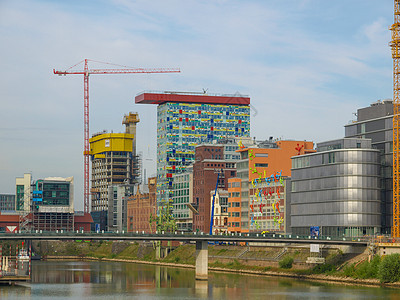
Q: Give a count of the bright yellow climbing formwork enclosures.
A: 1